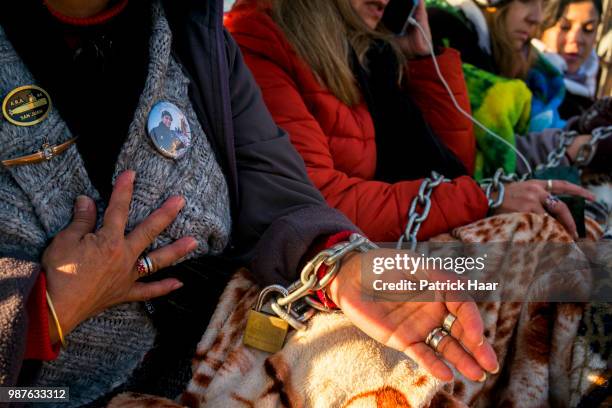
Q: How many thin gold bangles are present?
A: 1